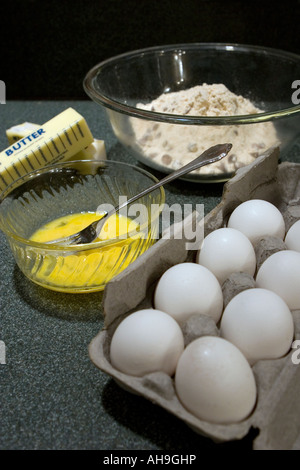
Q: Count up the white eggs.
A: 8